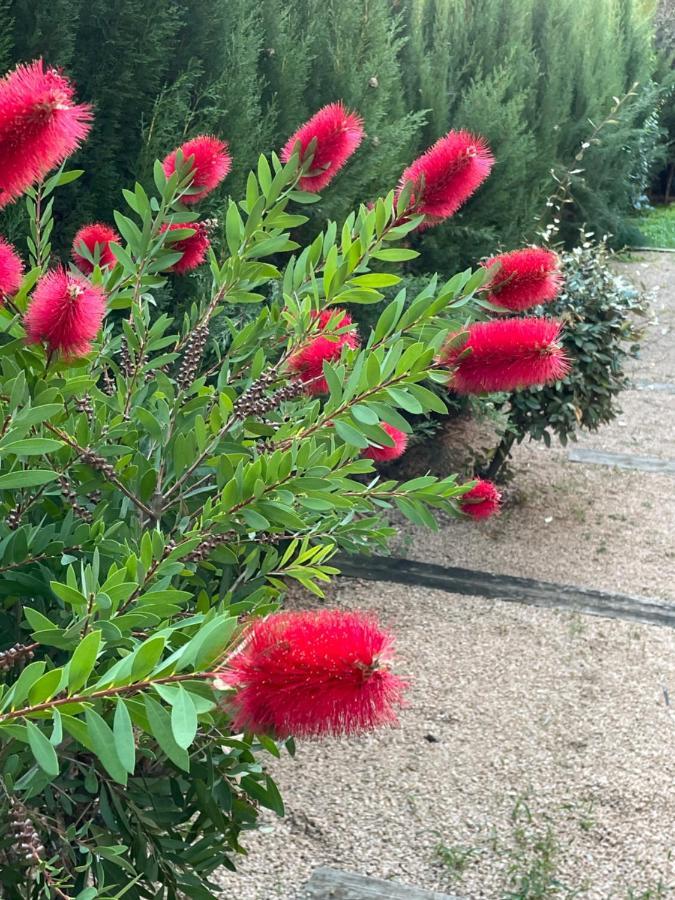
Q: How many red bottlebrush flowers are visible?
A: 14